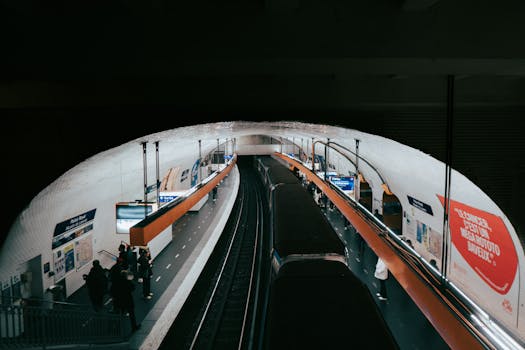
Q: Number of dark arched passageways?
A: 2